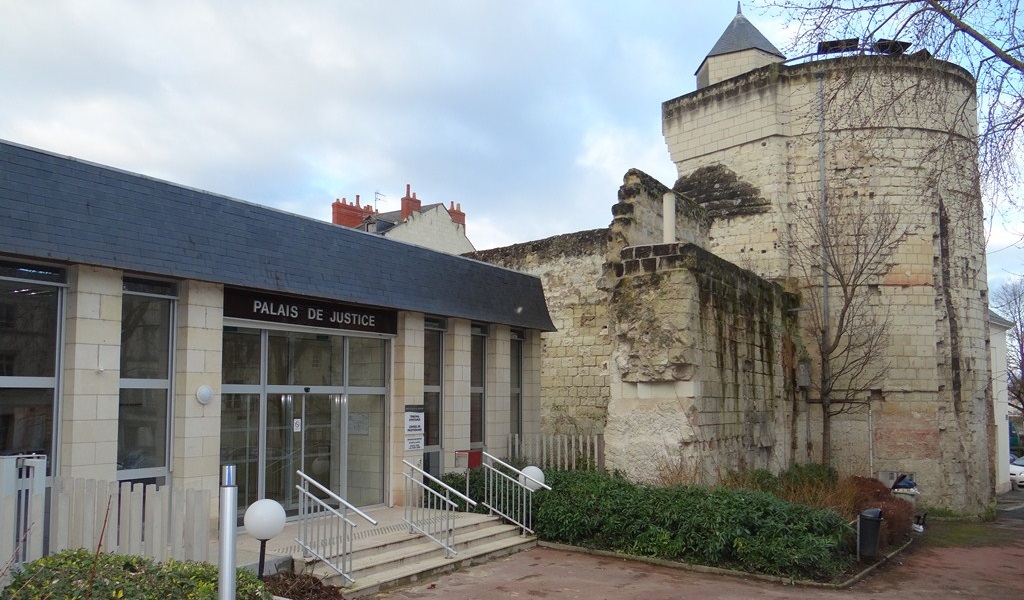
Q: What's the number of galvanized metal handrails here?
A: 3